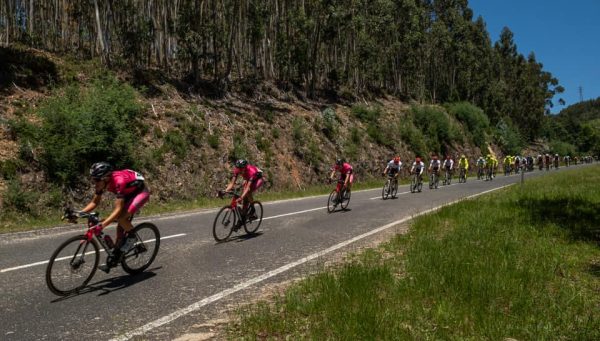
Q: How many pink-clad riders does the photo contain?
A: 3